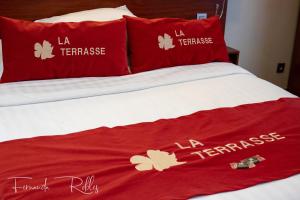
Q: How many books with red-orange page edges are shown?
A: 0